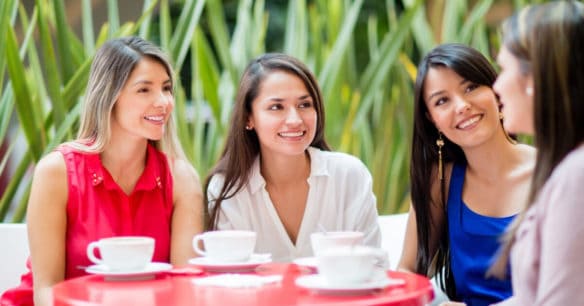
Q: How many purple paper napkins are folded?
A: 0